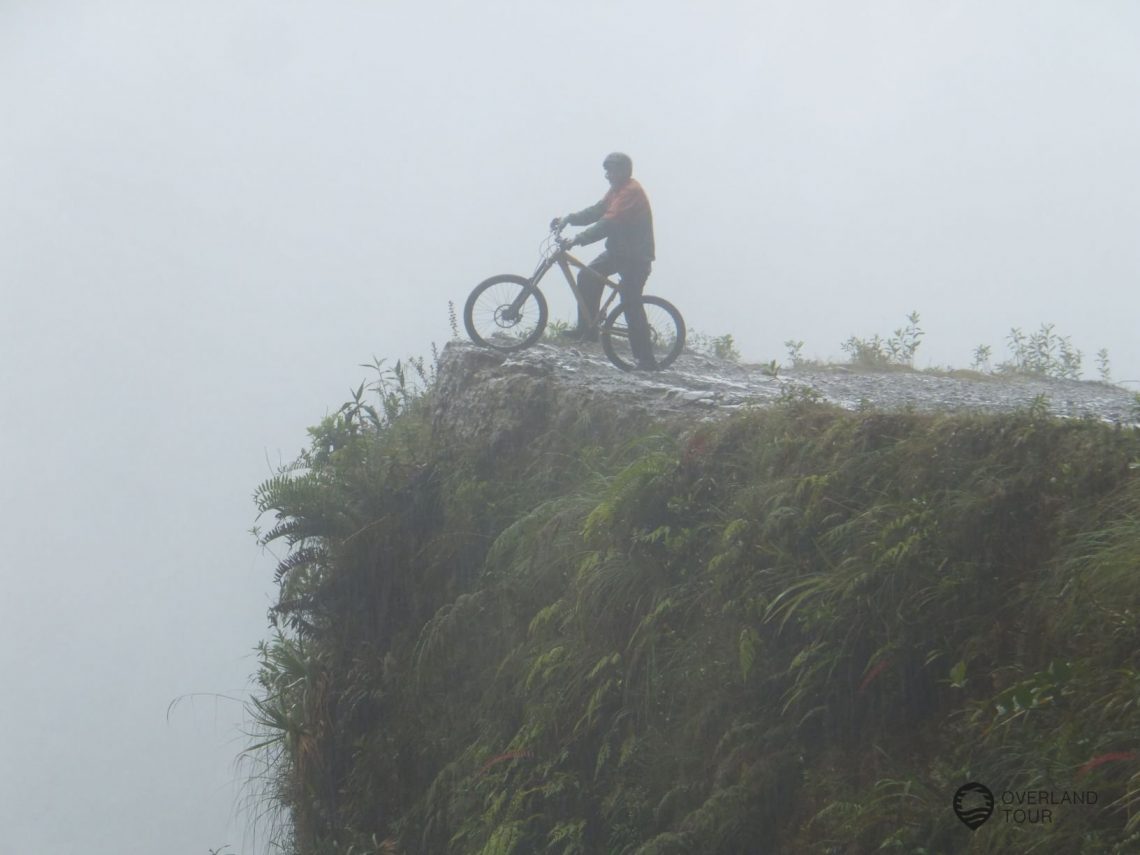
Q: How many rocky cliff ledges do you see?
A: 1